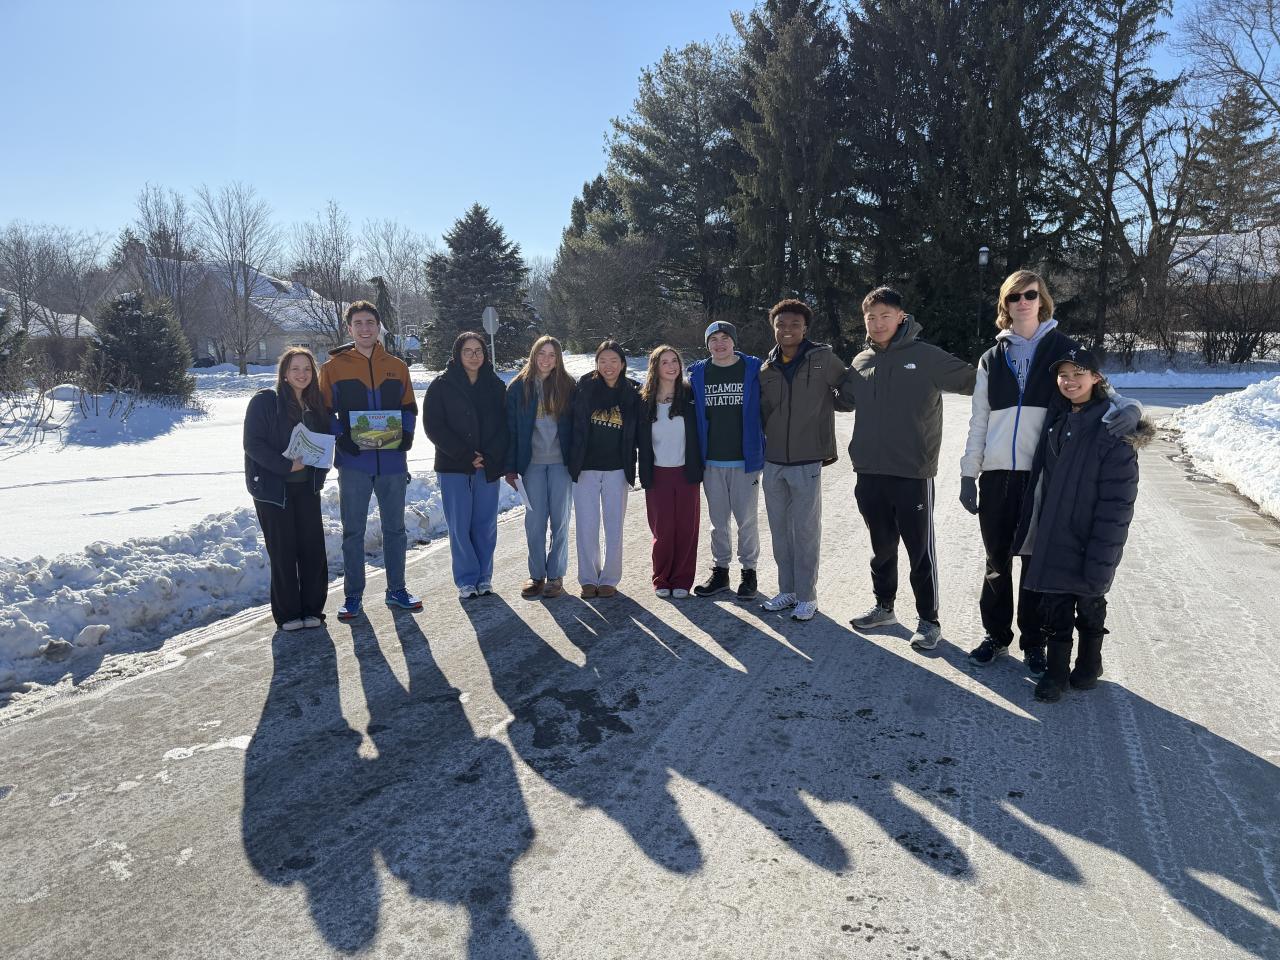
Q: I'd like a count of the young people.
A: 11